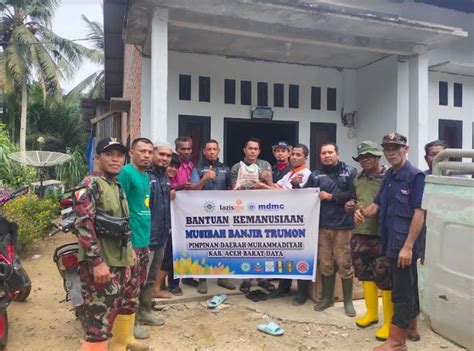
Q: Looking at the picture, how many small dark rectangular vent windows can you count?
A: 11